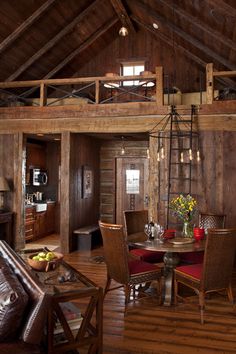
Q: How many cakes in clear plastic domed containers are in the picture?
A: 0